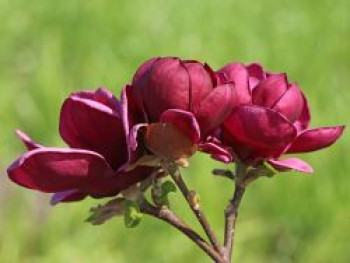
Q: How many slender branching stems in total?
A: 3